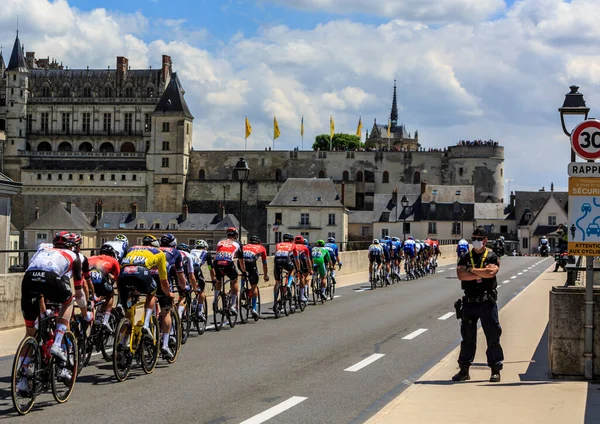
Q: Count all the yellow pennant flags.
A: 6